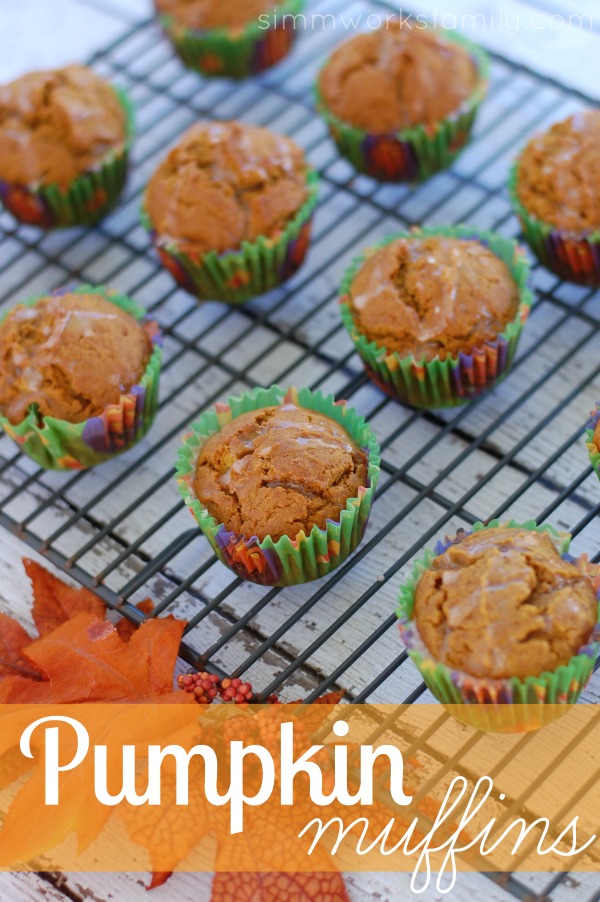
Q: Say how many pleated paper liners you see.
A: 10